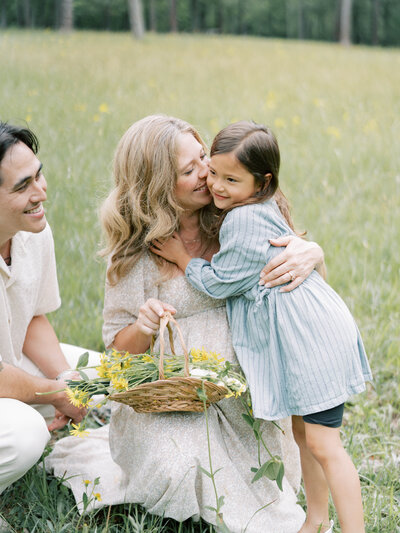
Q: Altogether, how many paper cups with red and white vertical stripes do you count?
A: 0